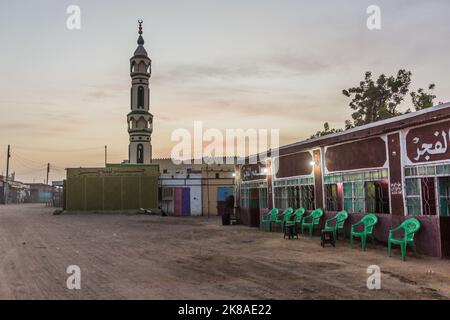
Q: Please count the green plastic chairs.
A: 7